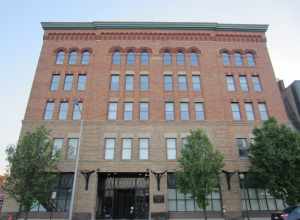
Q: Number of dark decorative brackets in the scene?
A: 3